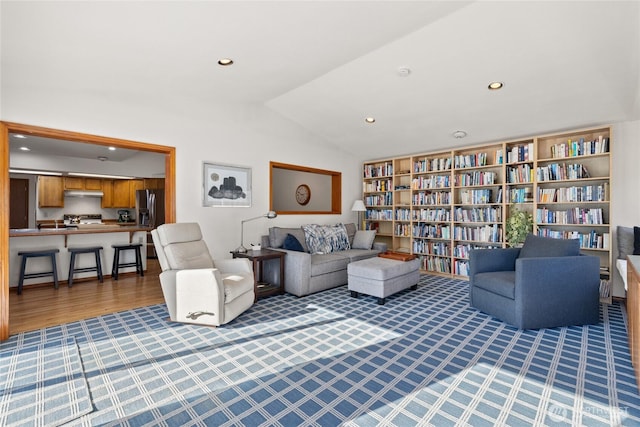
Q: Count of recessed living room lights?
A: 3